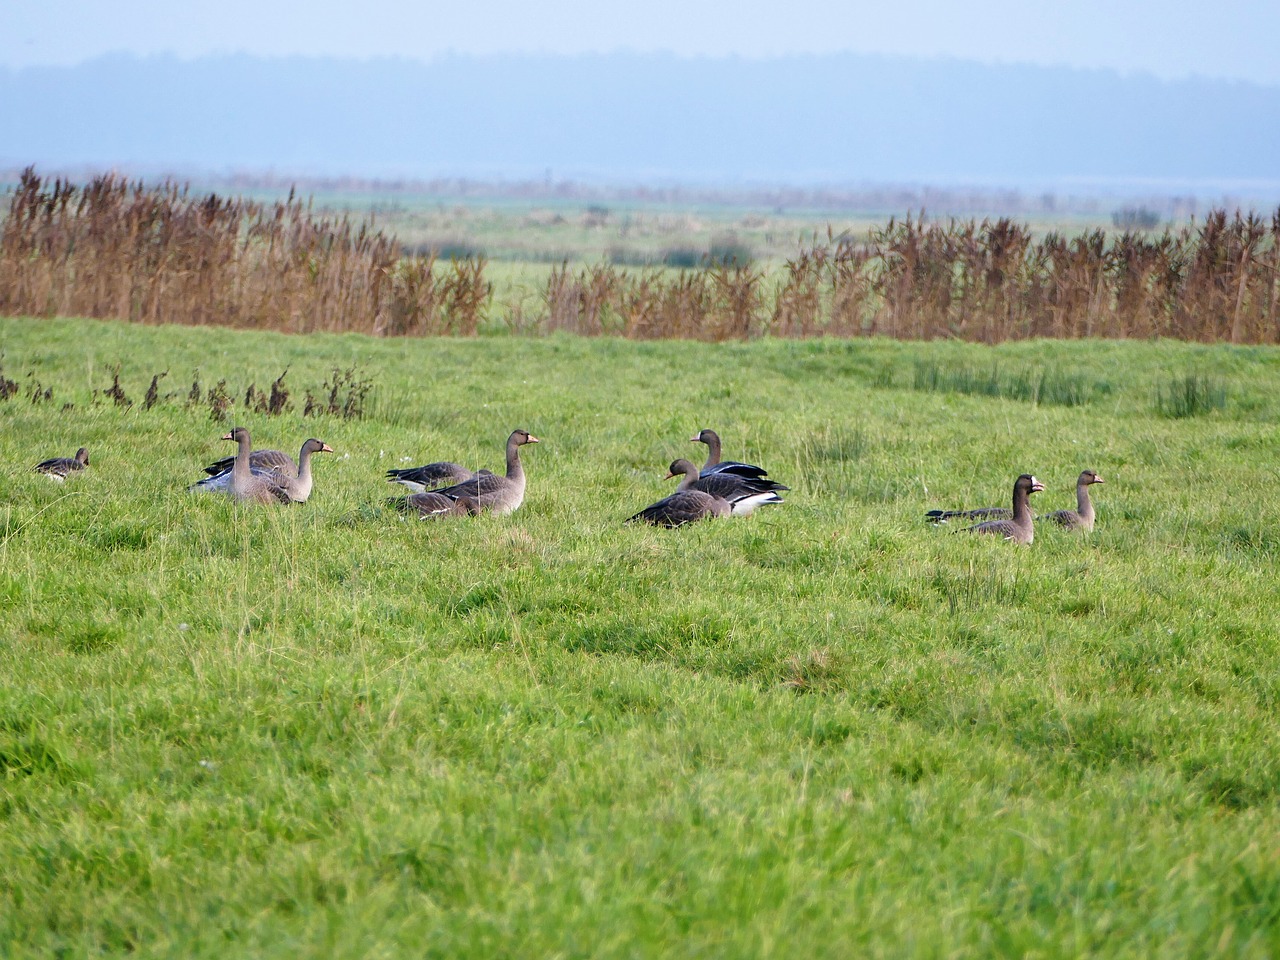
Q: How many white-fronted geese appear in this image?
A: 13